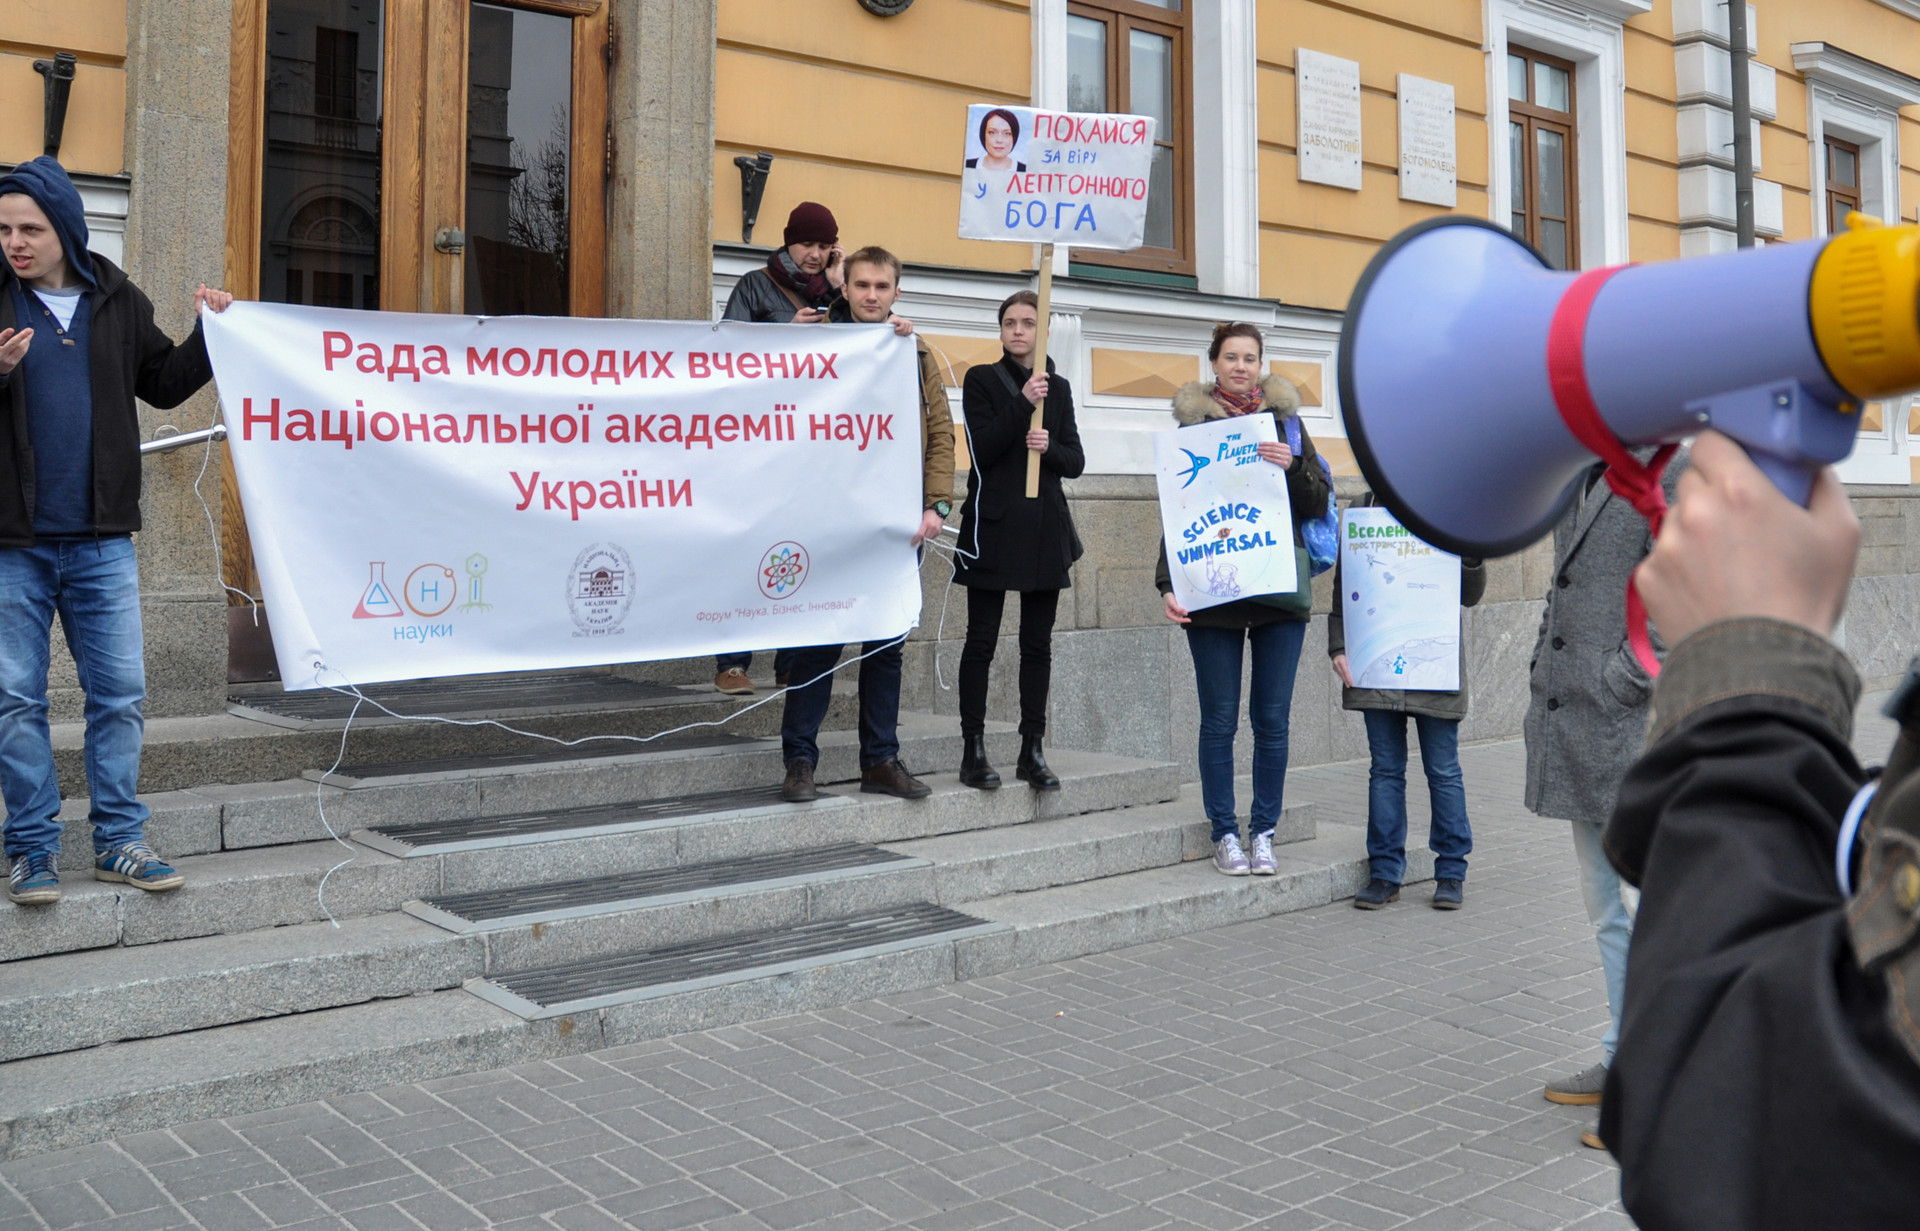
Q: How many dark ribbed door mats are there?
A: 5